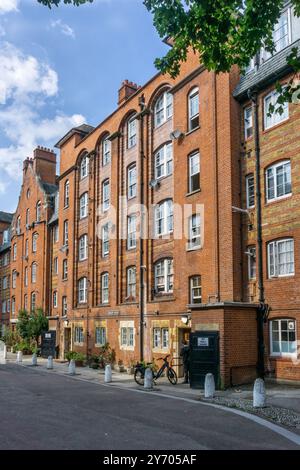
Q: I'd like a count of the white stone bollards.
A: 8